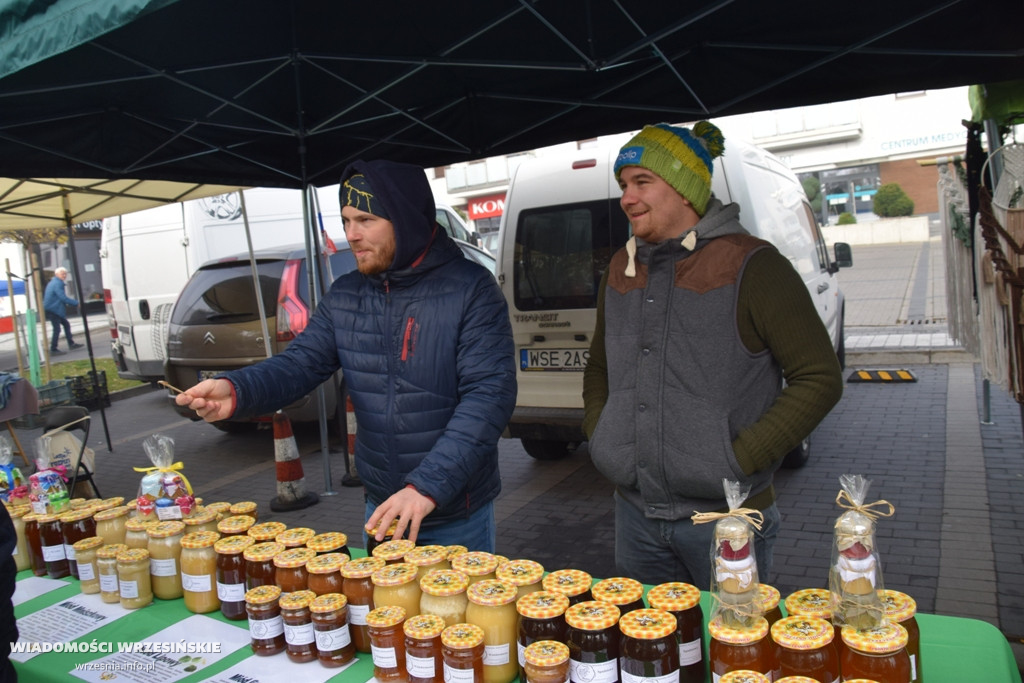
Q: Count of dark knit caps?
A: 1